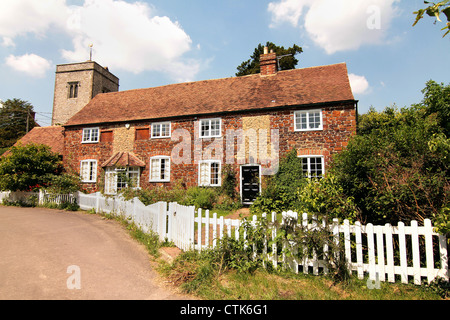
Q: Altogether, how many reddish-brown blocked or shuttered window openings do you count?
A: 2